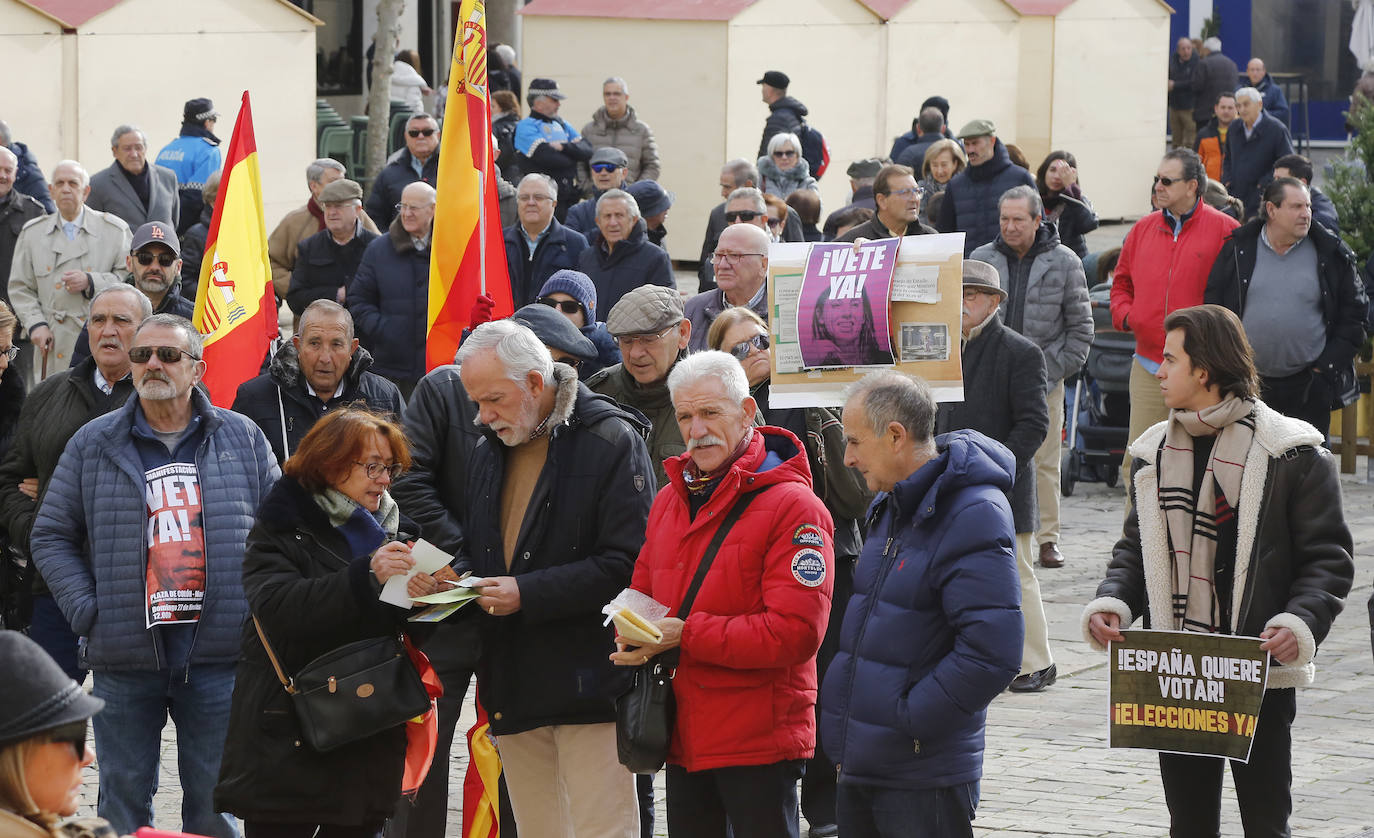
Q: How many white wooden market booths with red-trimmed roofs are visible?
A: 5